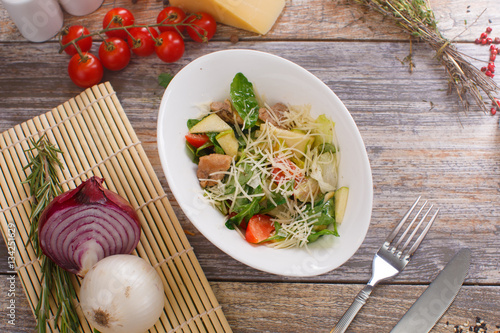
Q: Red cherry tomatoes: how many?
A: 8